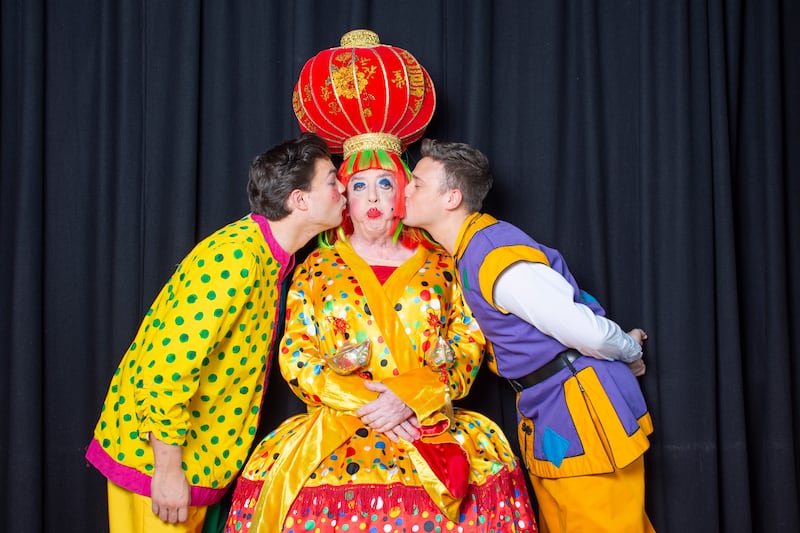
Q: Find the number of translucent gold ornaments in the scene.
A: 2